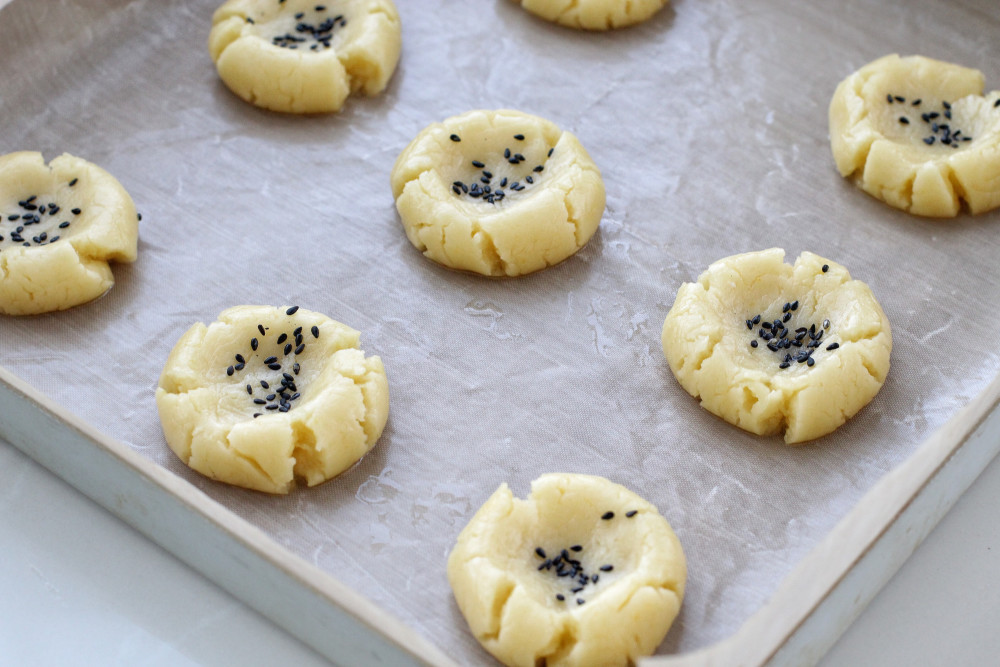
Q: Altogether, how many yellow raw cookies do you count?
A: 8